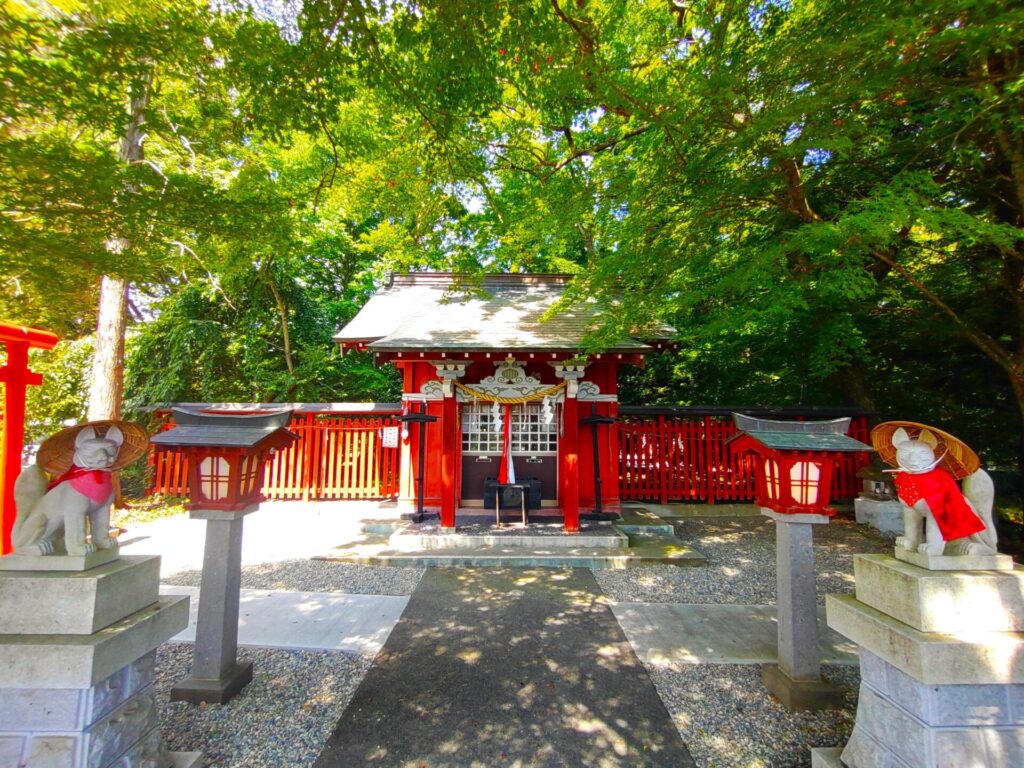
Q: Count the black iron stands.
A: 2